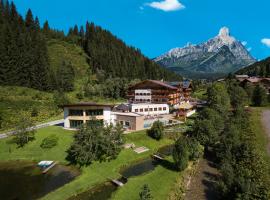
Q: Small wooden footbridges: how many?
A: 2